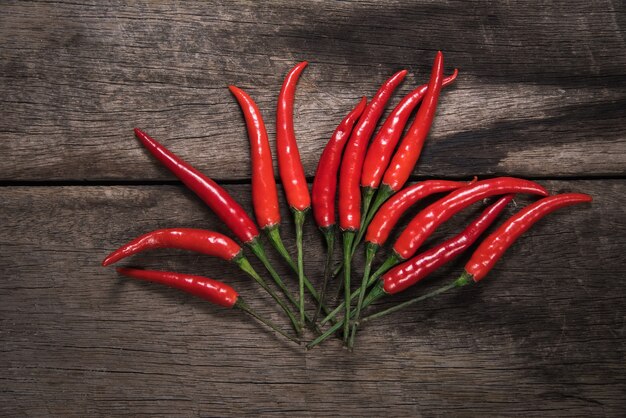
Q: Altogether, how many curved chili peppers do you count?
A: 13